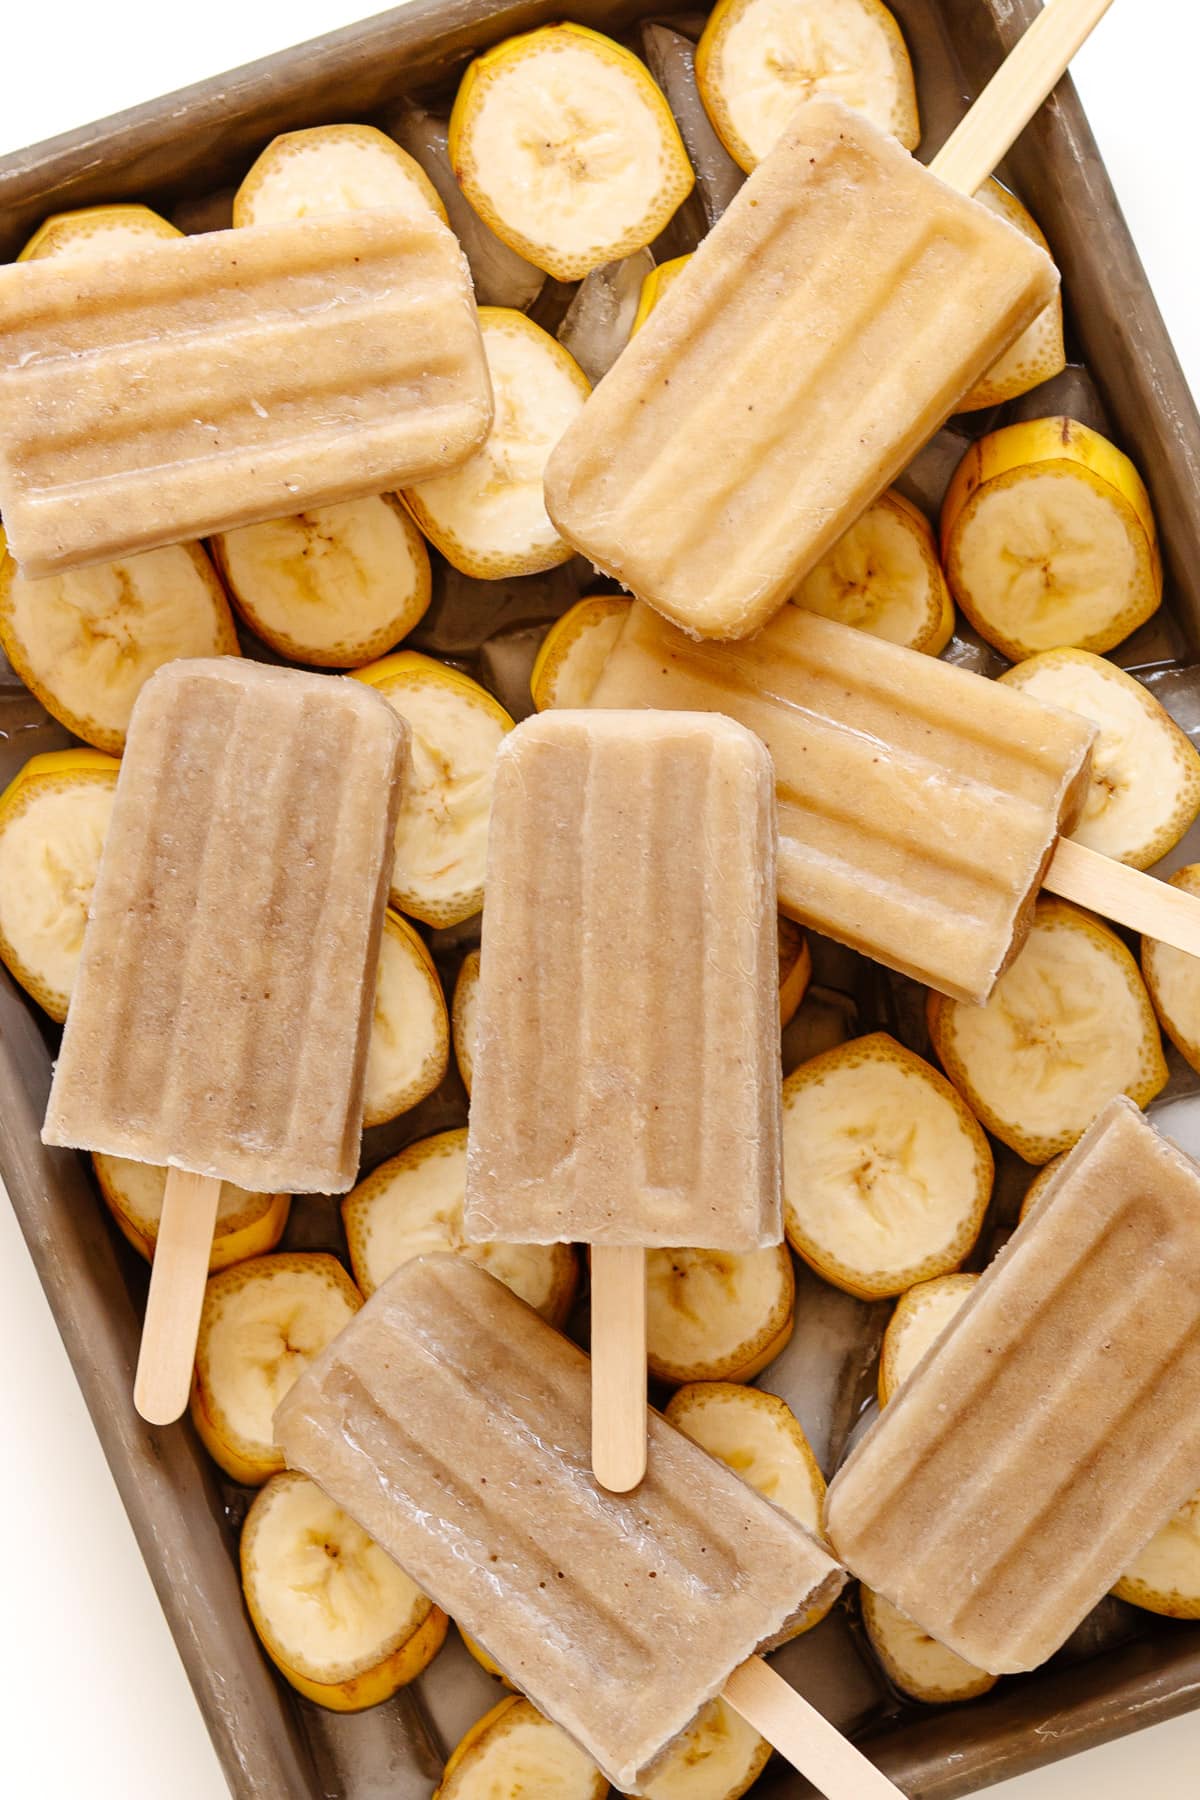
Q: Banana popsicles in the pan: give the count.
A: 7